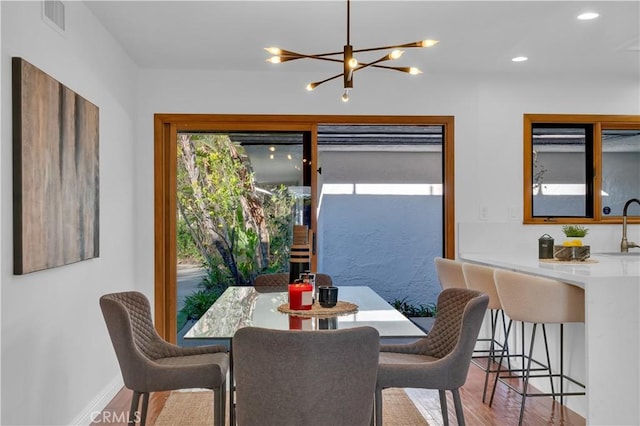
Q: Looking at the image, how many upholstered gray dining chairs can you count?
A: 4